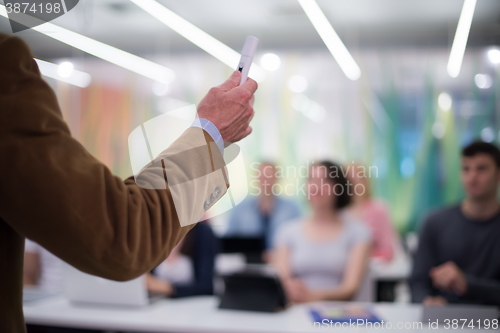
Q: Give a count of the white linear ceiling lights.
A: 5